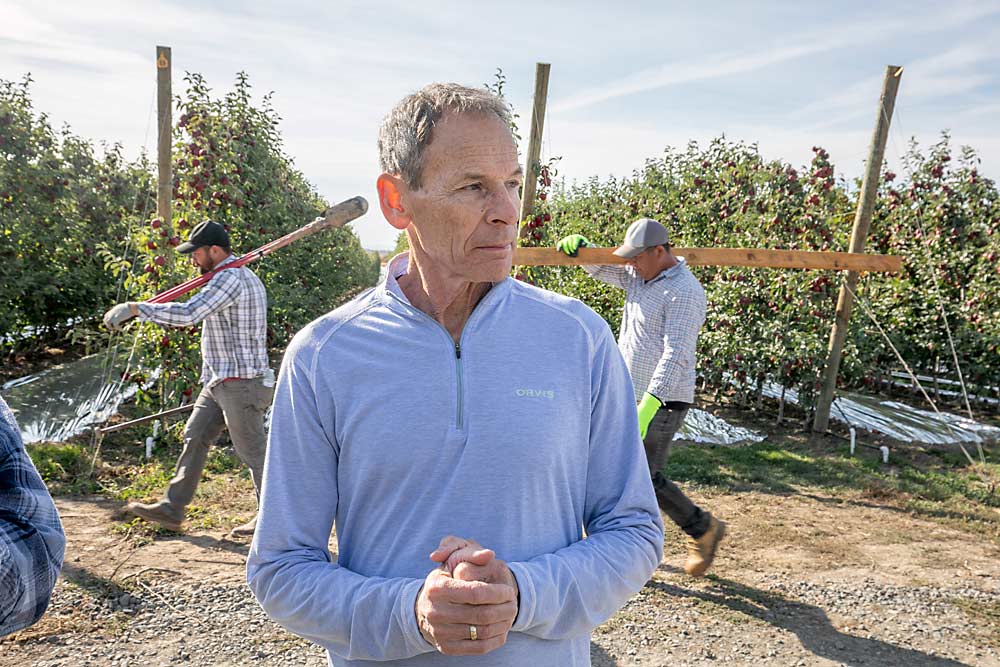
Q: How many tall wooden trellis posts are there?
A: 3